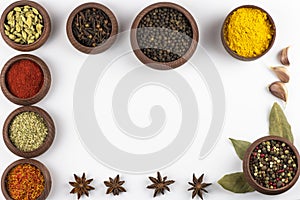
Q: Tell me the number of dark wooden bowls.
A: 8